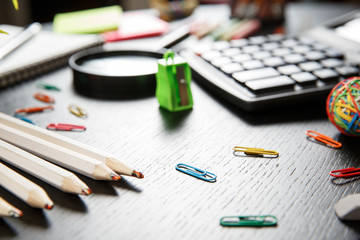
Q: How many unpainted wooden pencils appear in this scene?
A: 5